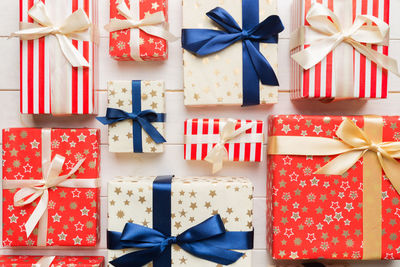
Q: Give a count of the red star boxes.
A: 4